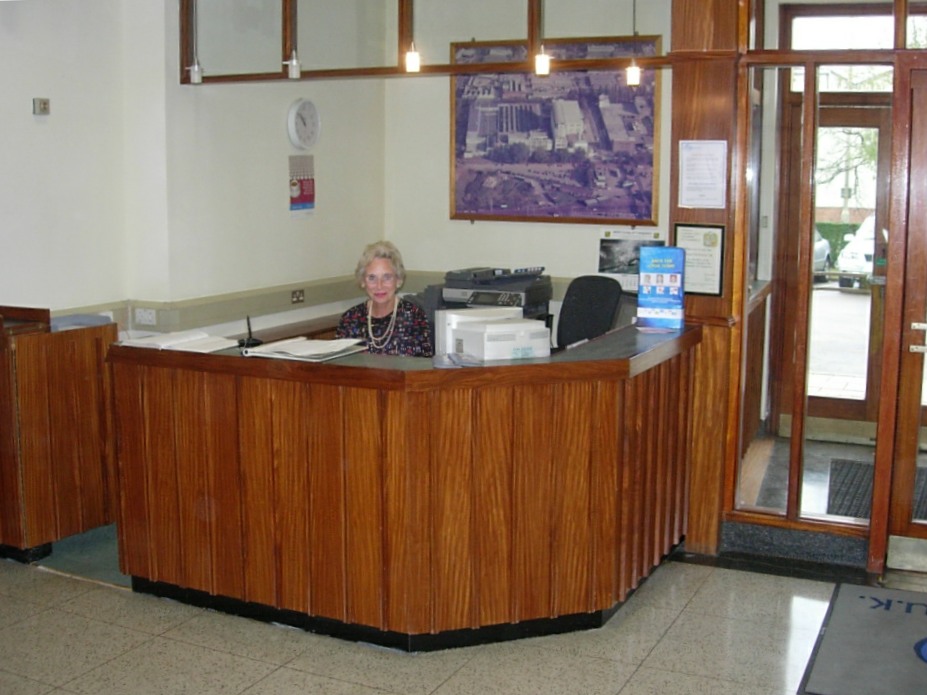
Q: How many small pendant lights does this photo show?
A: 5